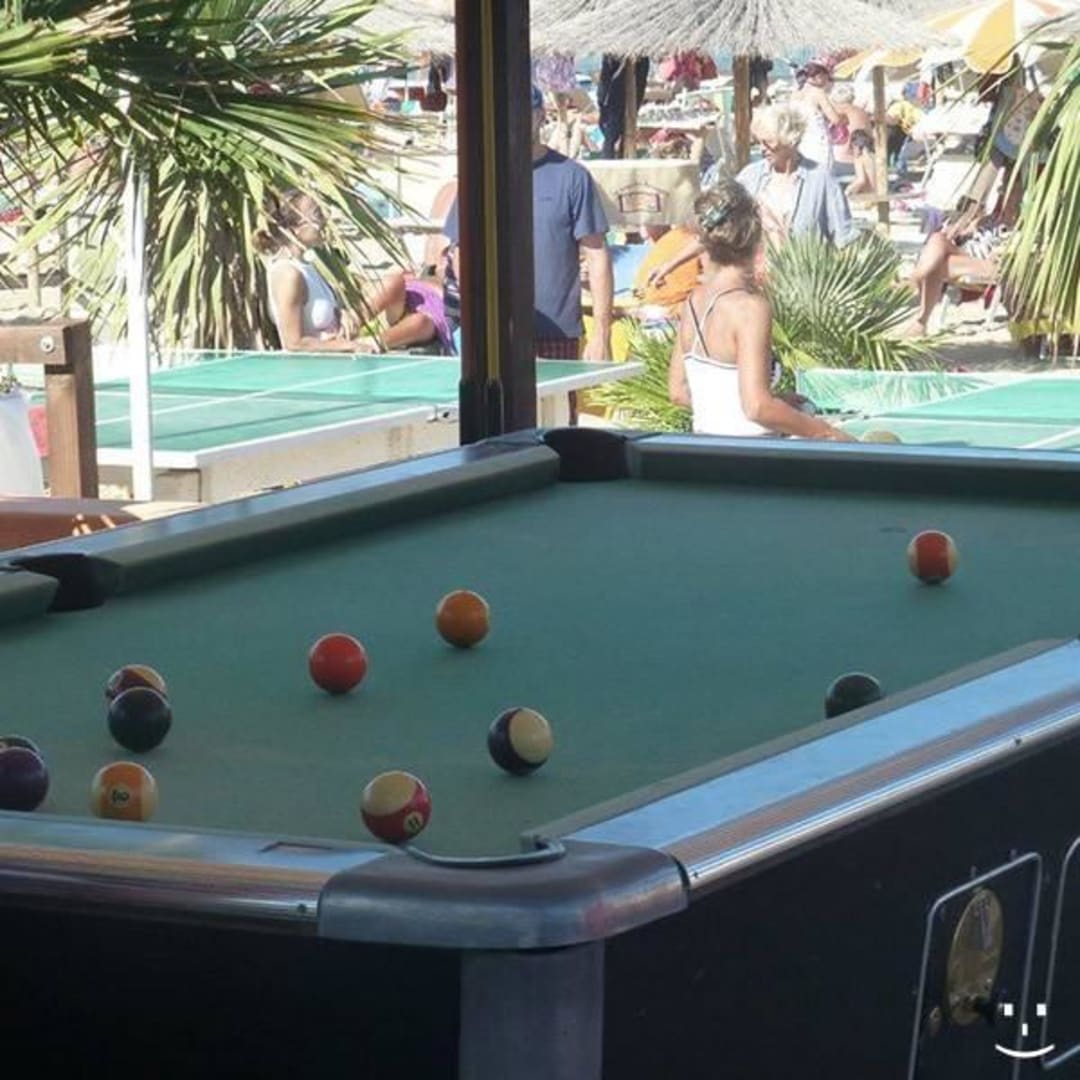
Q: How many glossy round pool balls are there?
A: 11